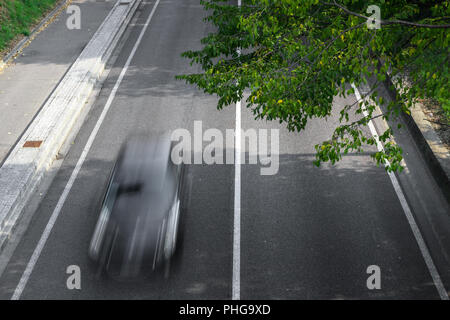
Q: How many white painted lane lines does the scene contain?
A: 3